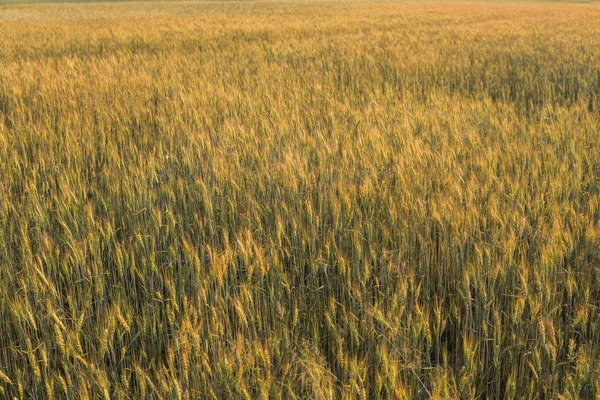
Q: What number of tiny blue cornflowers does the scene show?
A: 3